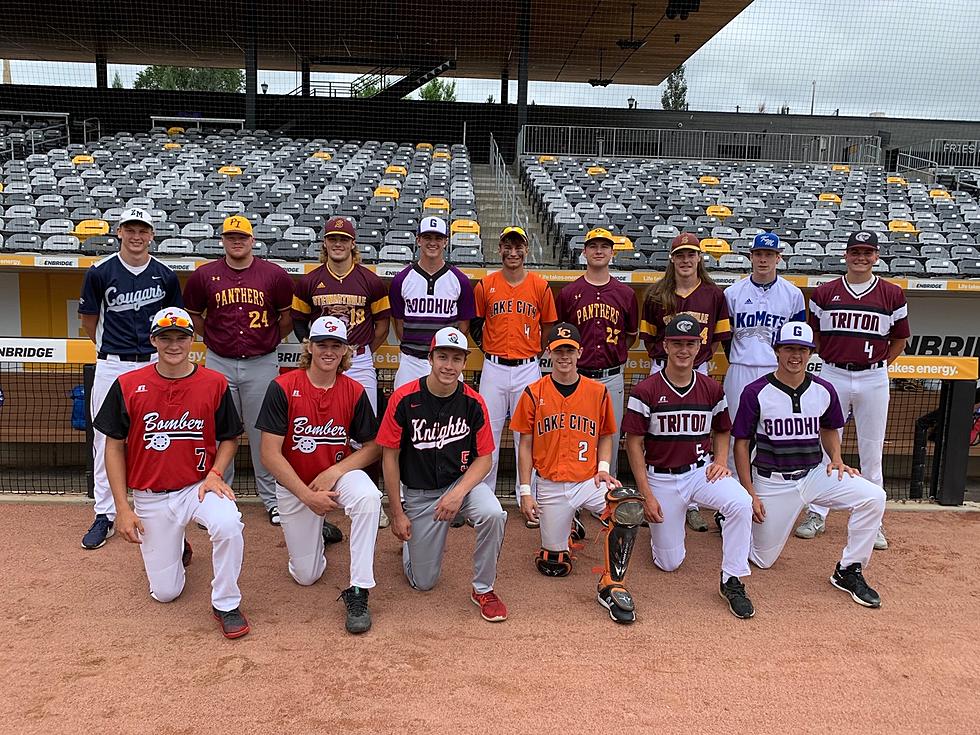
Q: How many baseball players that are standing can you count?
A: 9